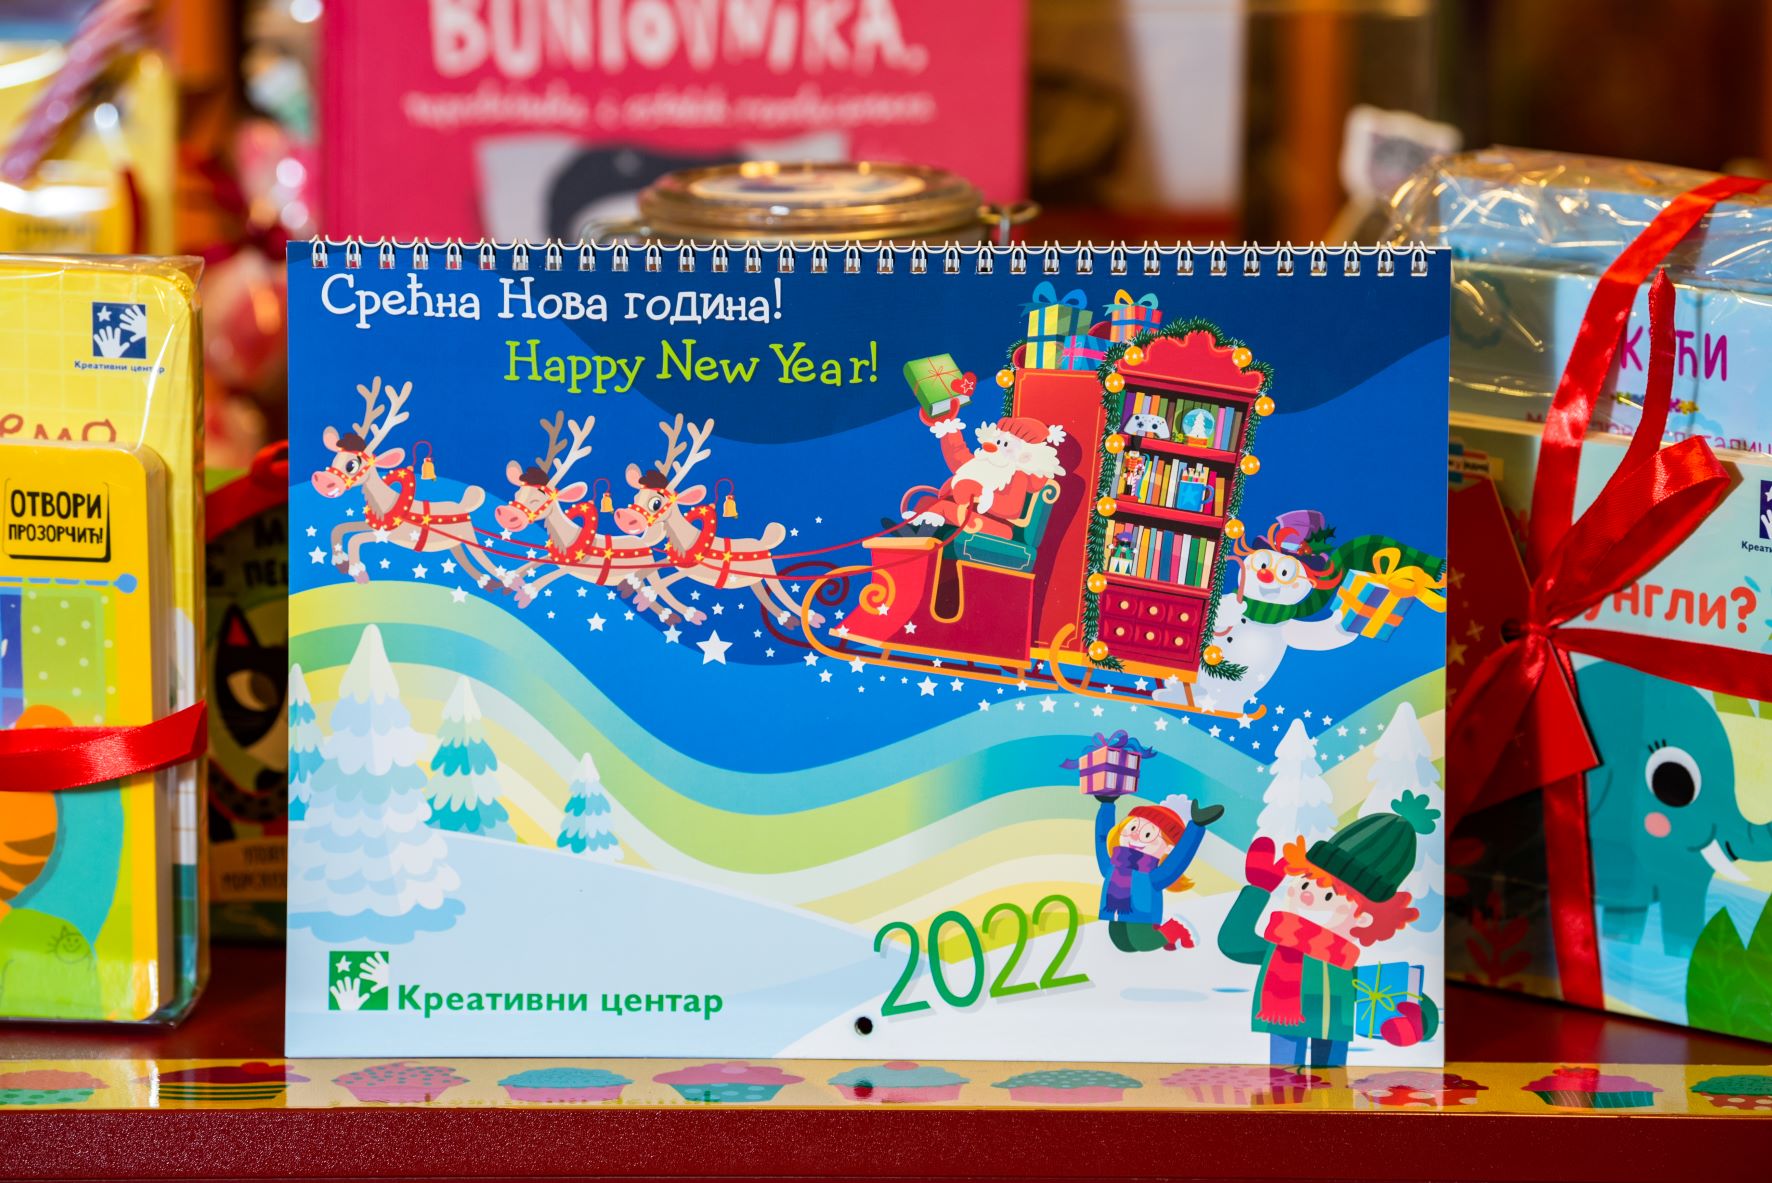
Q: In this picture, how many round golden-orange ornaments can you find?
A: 12